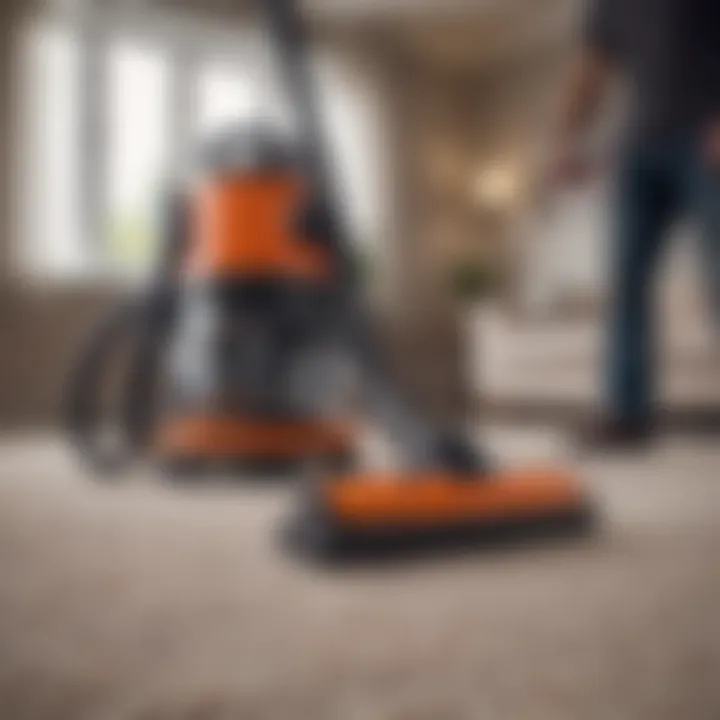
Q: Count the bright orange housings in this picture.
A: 3